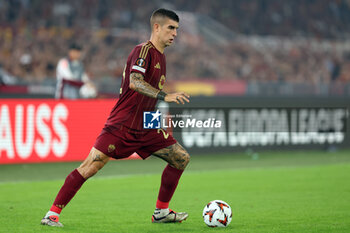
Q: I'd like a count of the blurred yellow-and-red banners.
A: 1